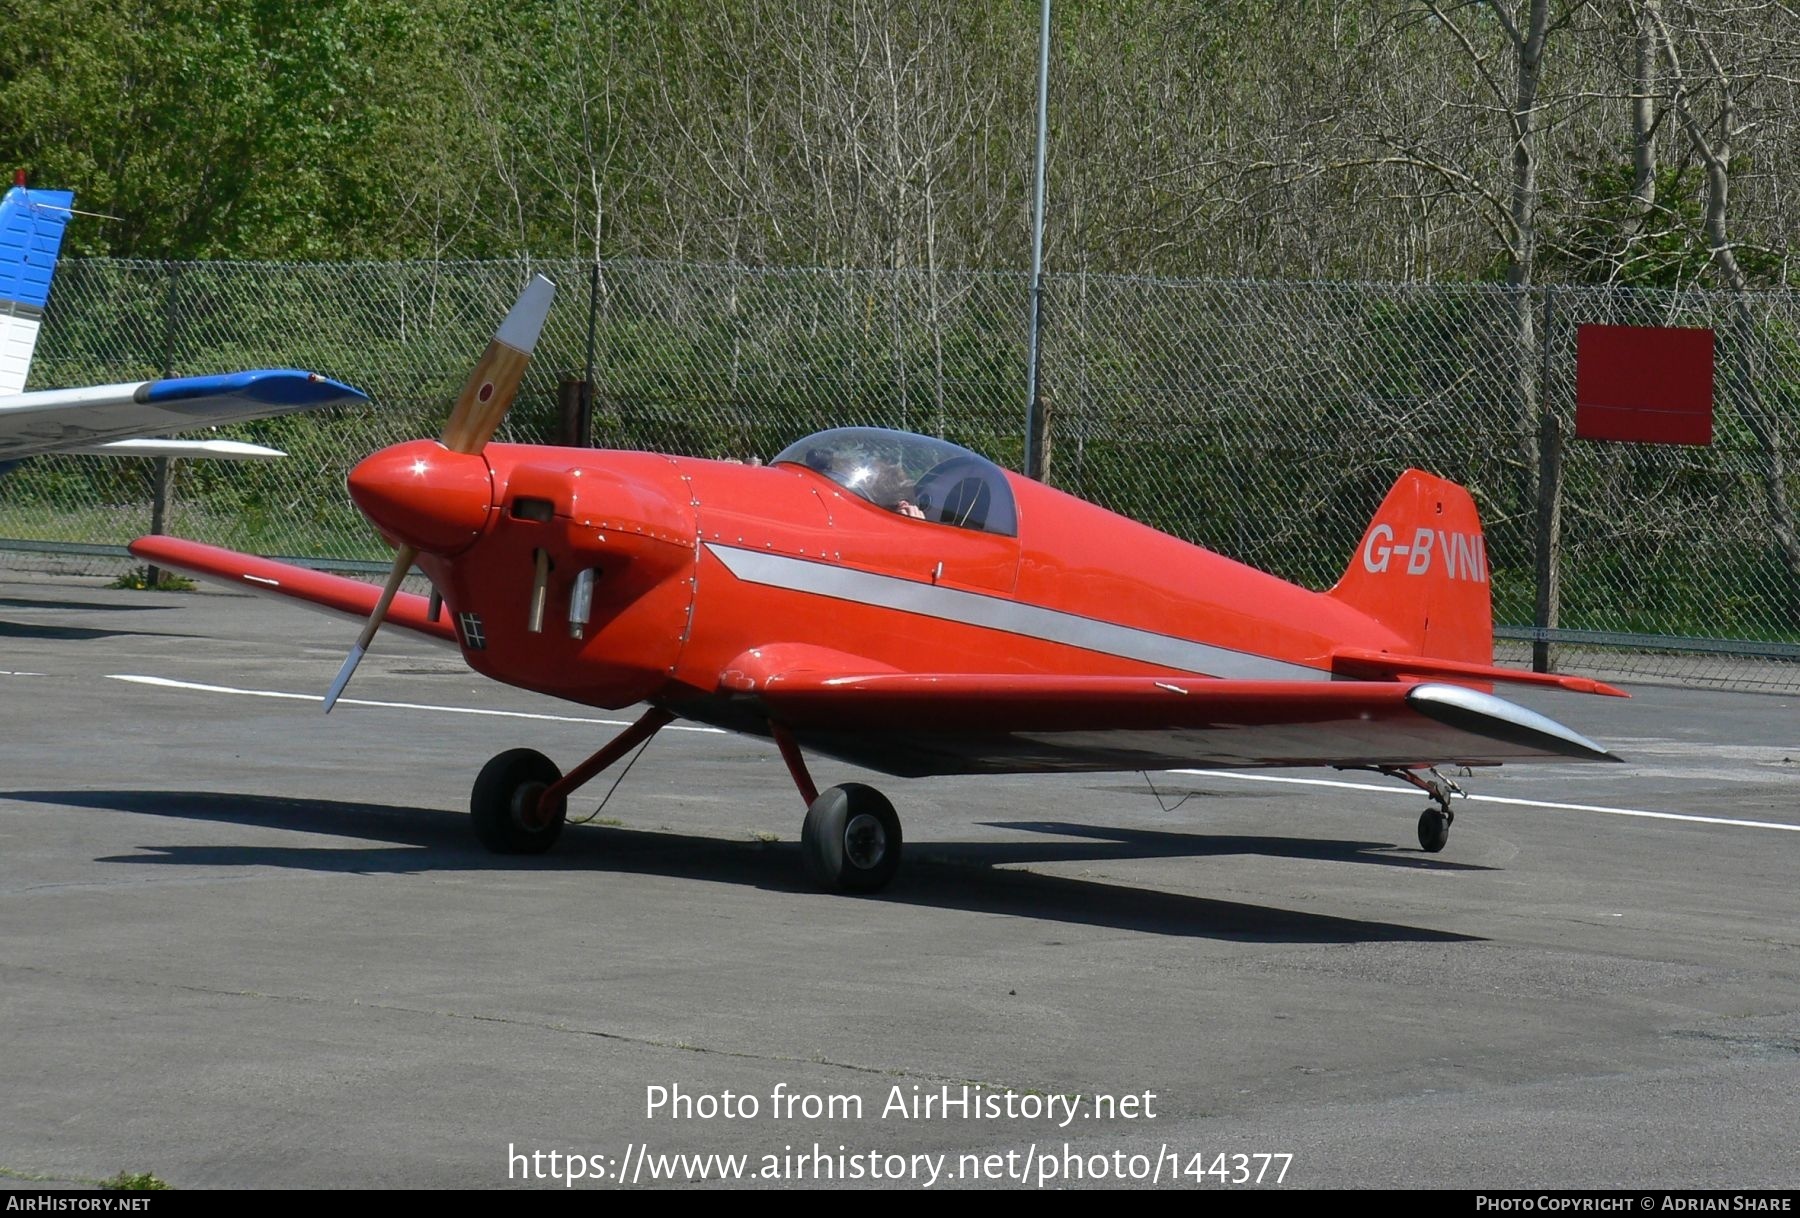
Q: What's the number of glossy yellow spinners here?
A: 0